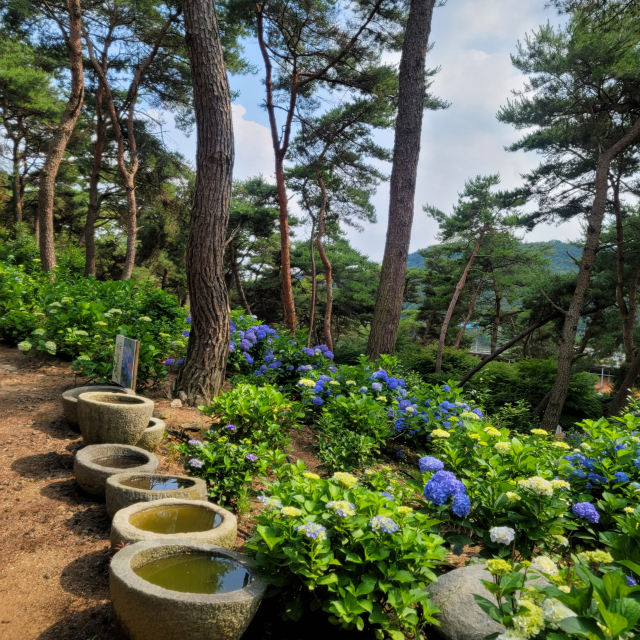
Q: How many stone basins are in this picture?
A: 7